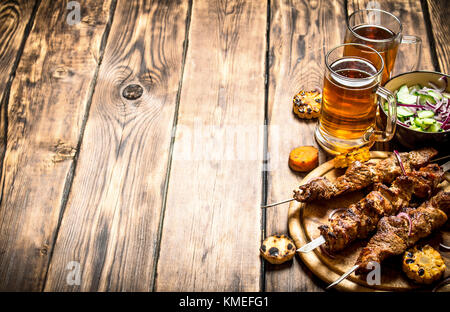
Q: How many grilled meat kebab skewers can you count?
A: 3